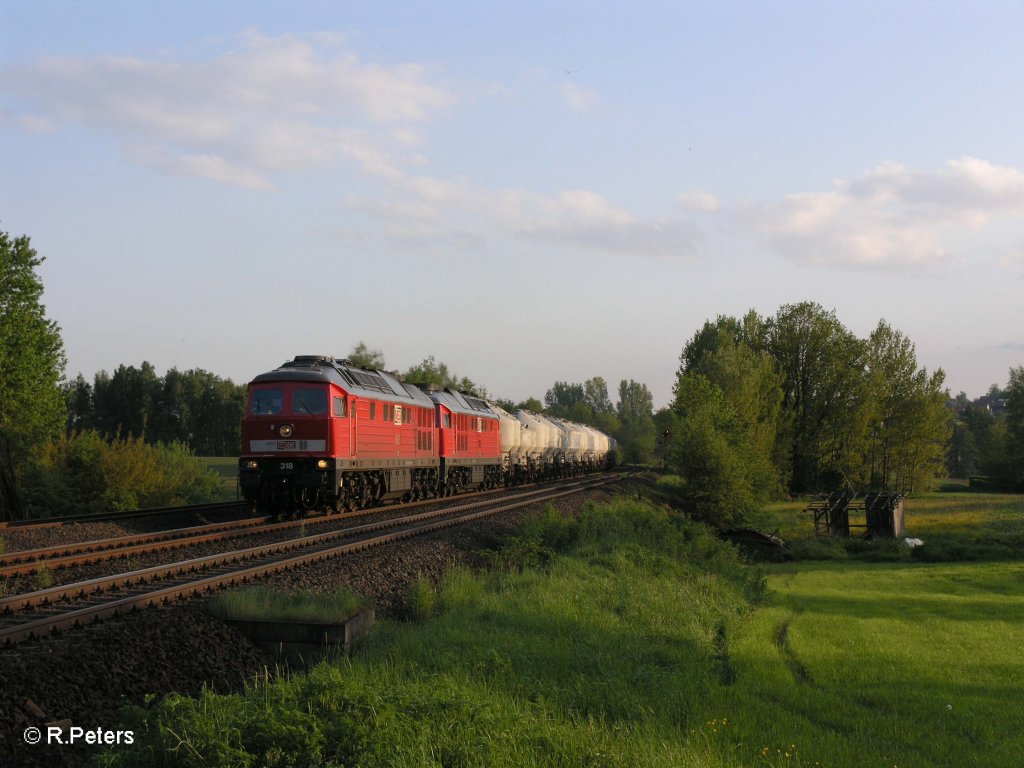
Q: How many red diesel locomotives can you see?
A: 2